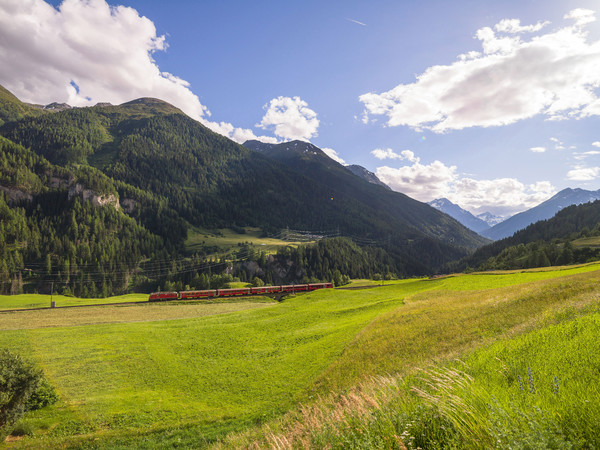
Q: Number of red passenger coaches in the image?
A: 5